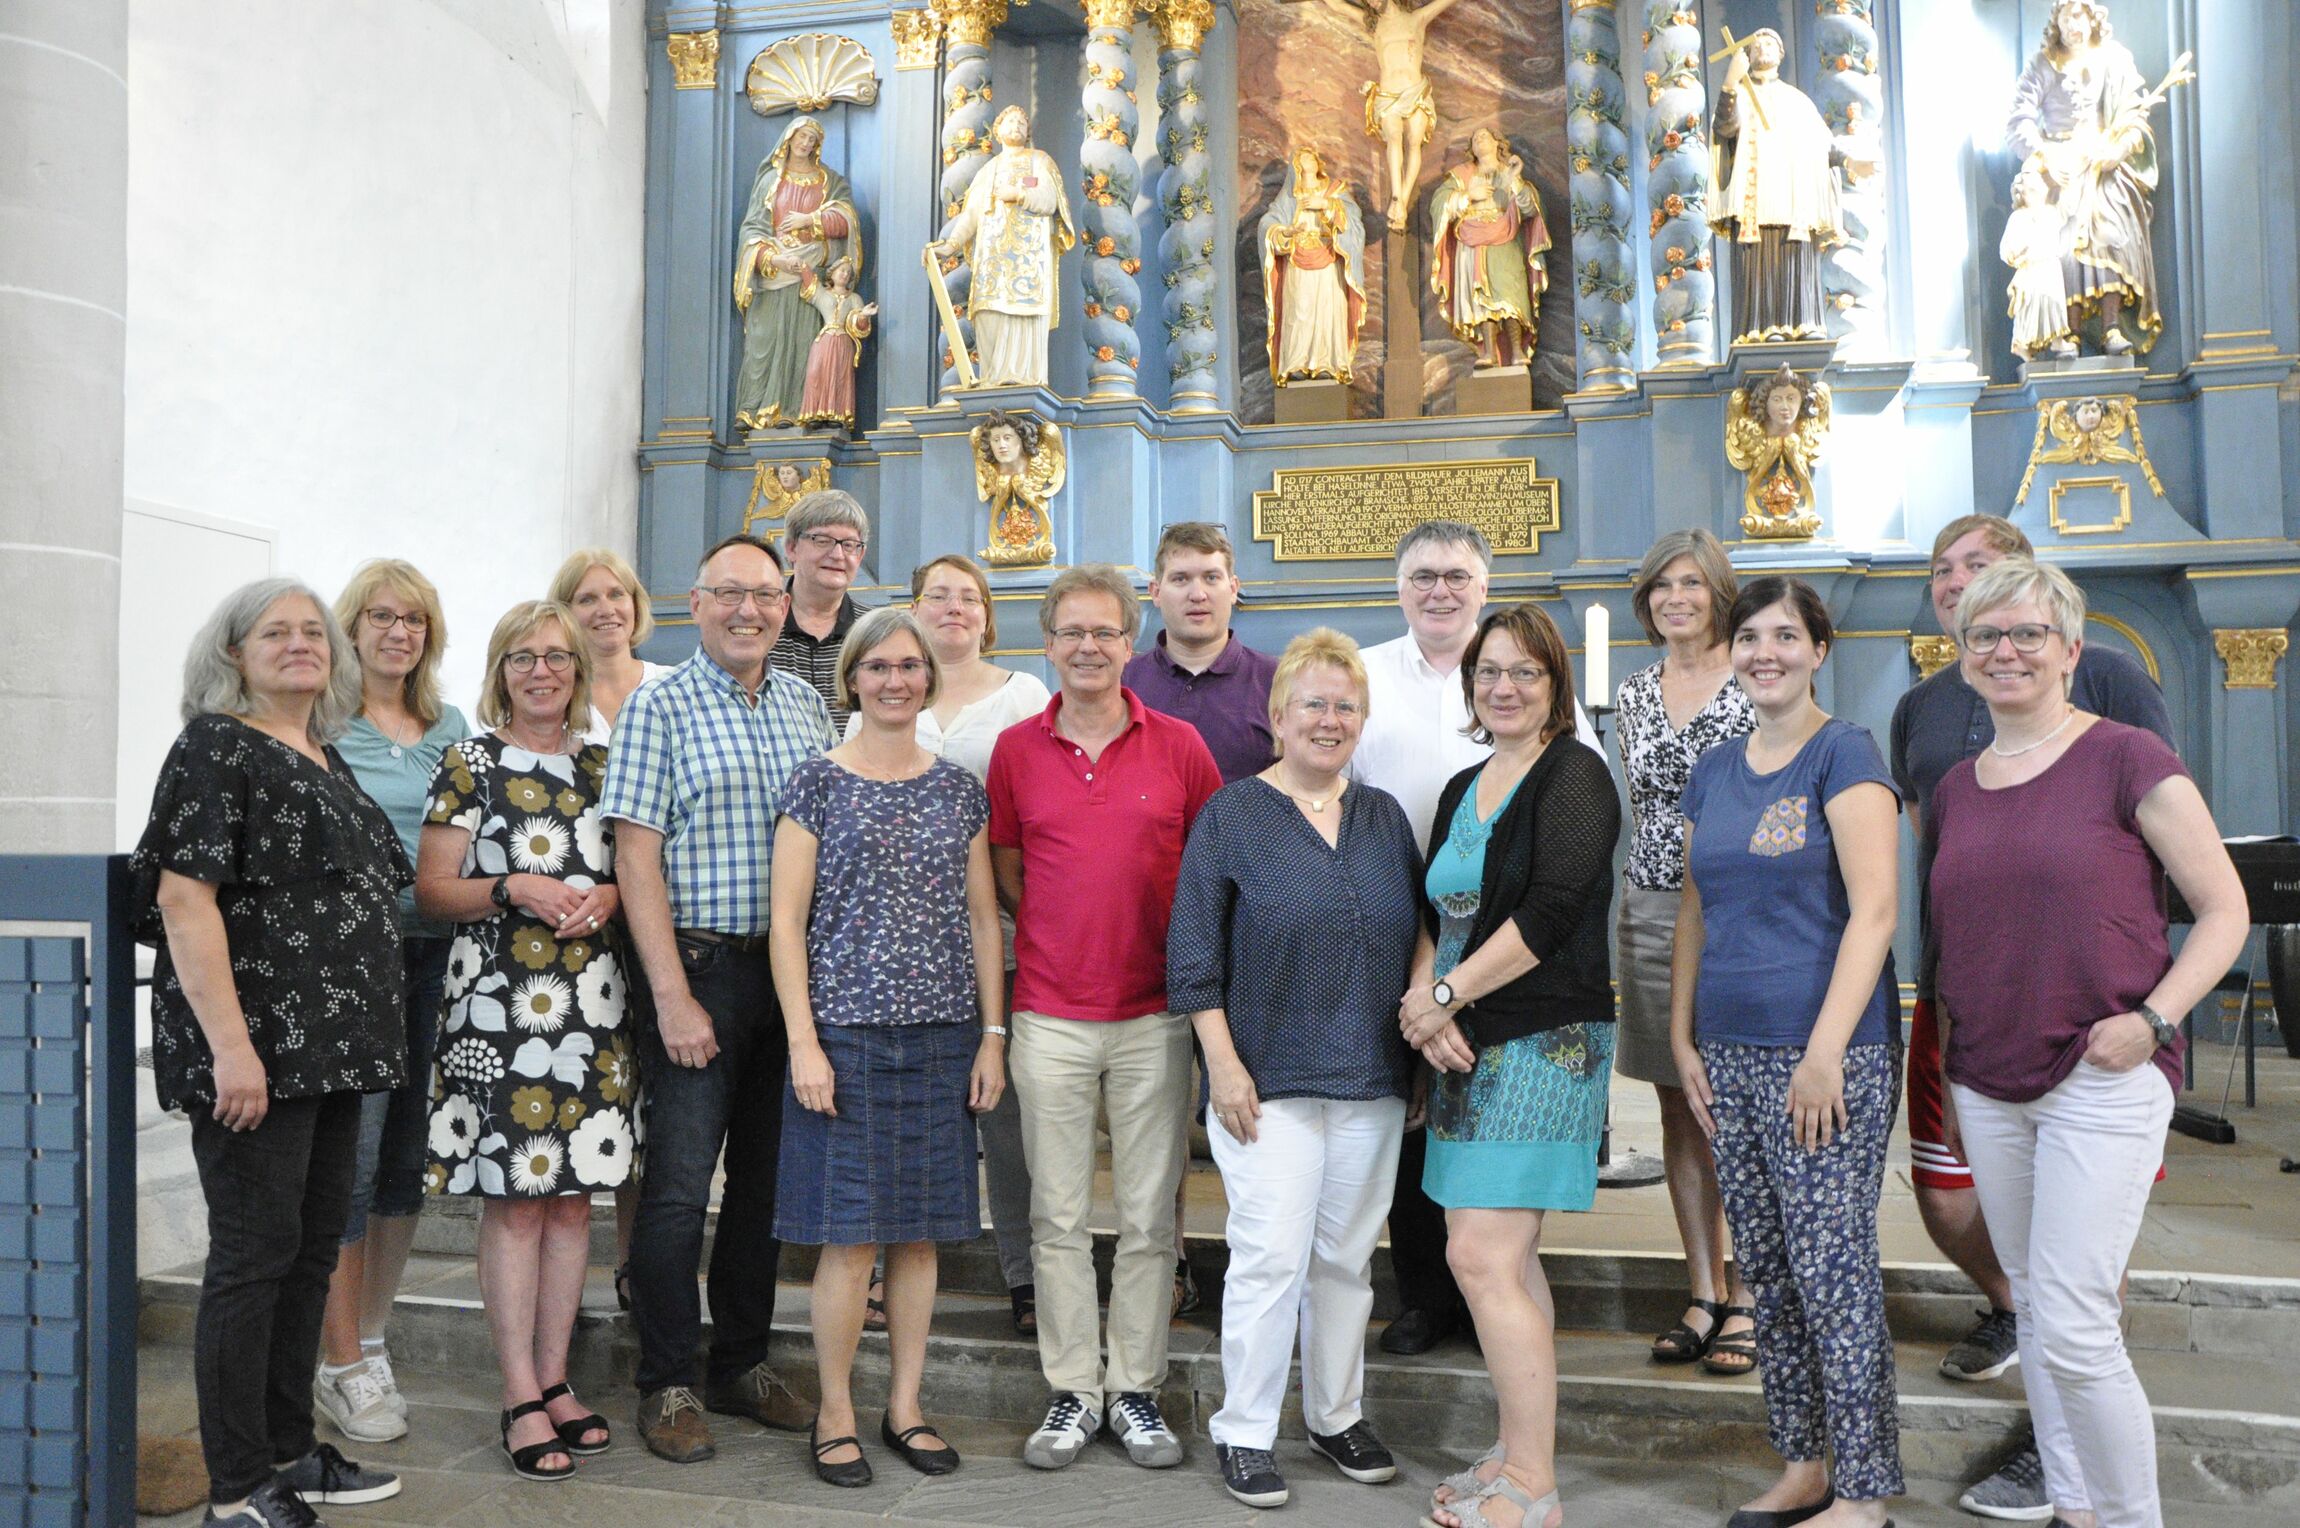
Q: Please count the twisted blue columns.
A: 6